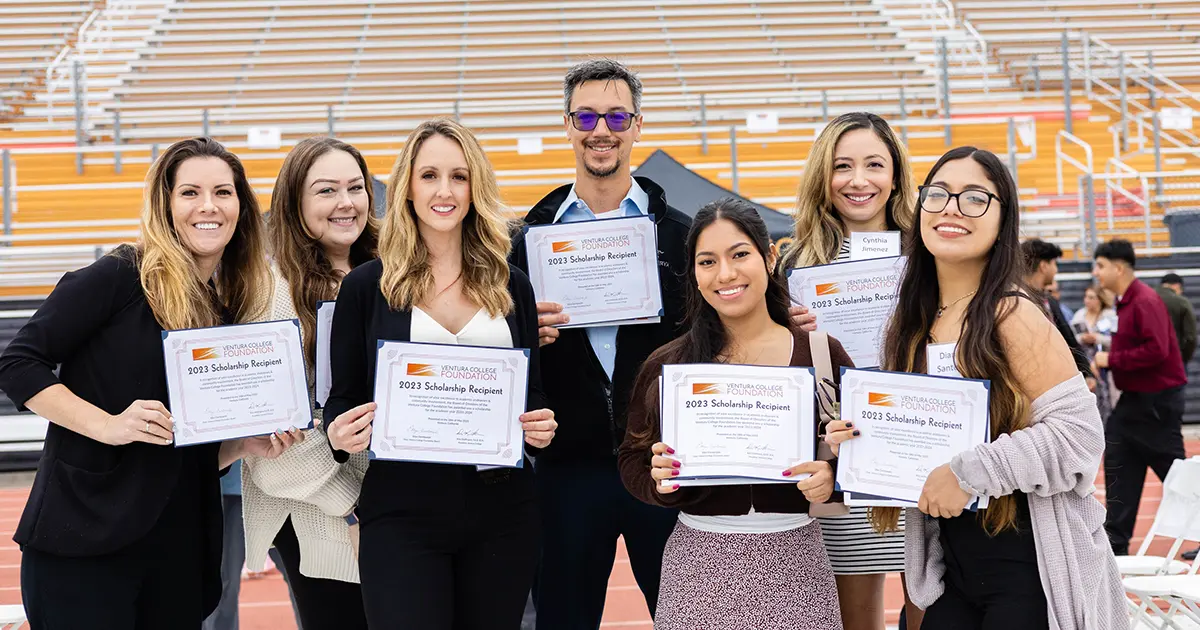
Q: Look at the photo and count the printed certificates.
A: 7